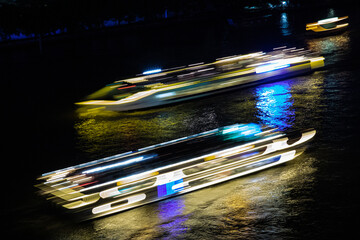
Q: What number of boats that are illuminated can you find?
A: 3